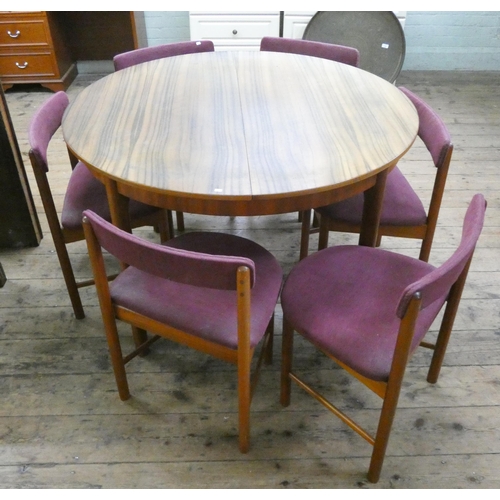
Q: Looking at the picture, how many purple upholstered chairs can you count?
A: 6